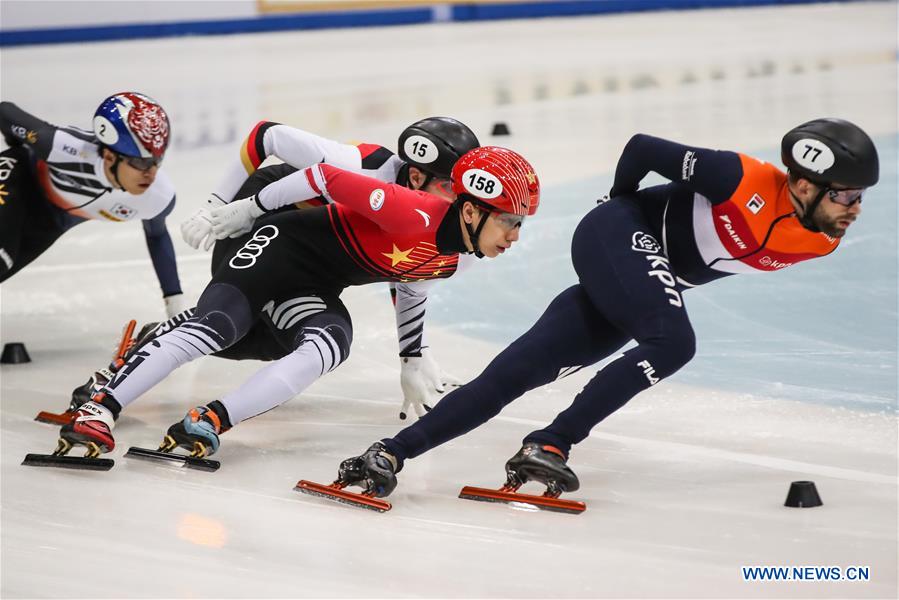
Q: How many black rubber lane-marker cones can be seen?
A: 3